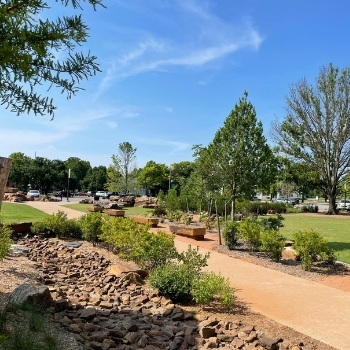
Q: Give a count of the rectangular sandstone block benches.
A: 4